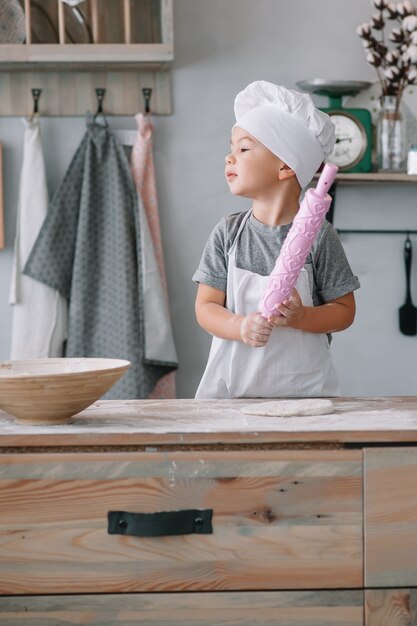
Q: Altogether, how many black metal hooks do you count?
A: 3